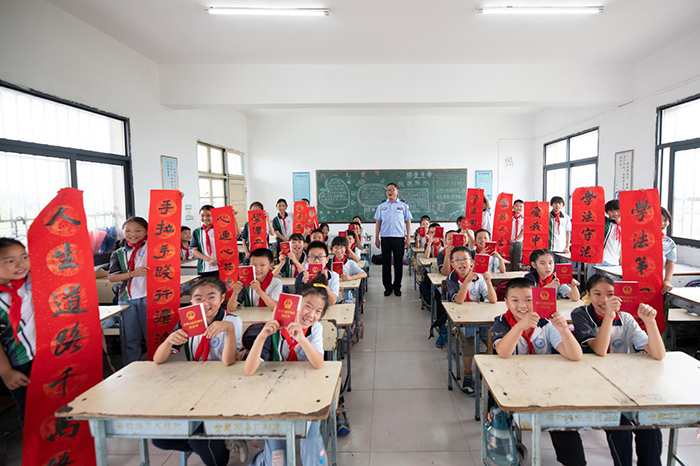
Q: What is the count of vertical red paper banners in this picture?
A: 11